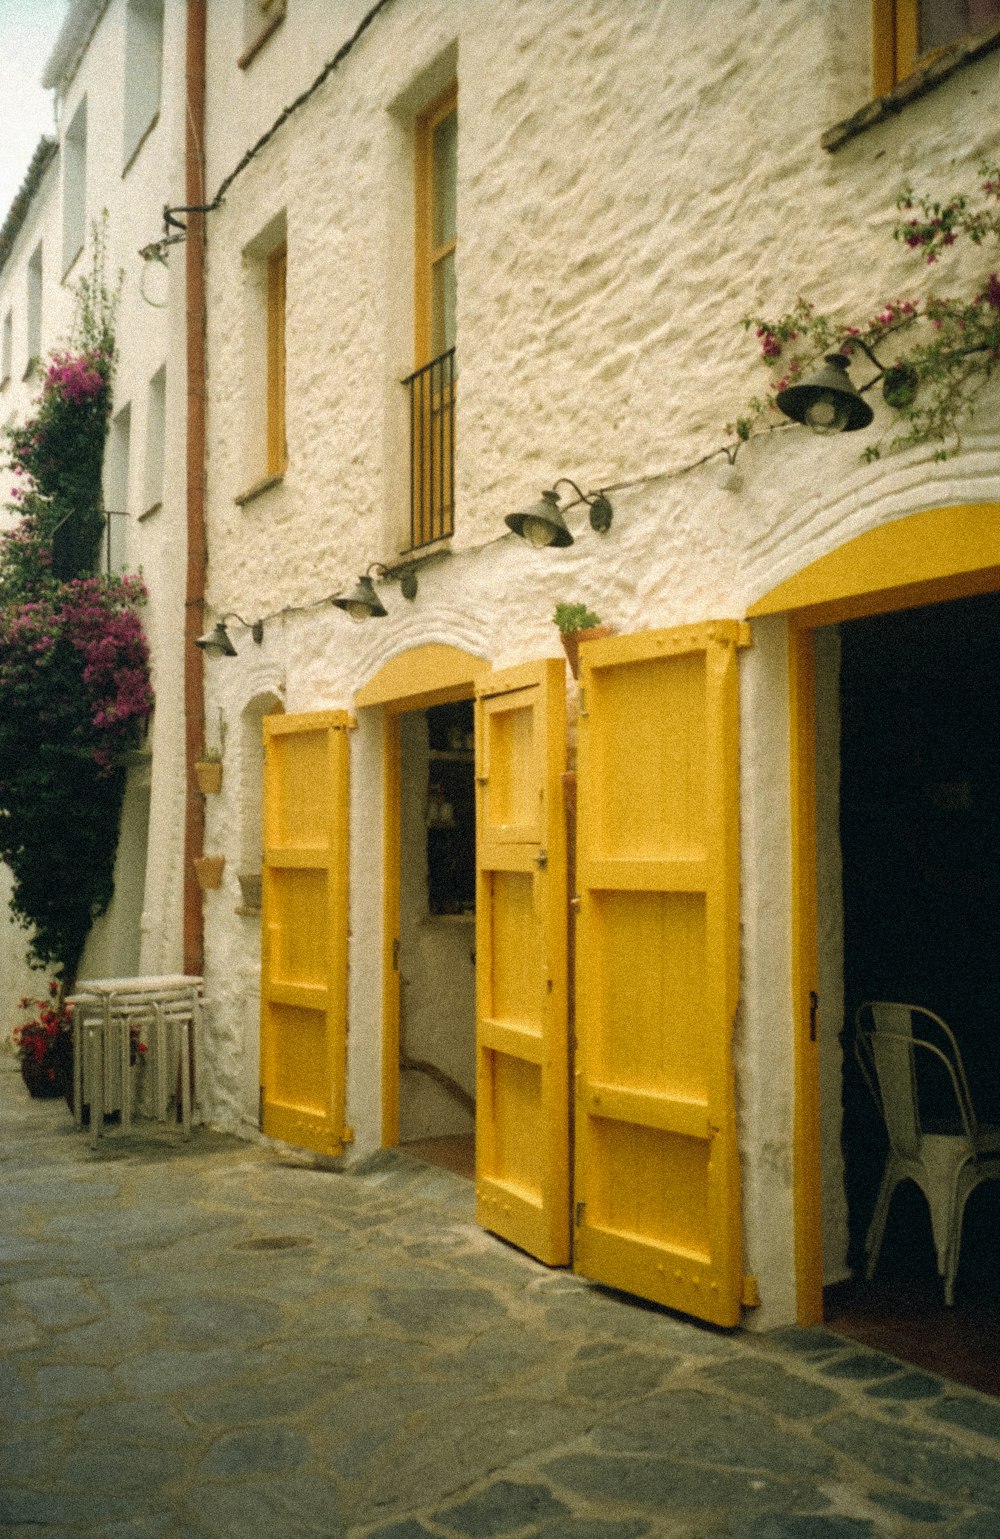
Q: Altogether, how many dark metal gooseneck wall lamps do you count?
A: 4